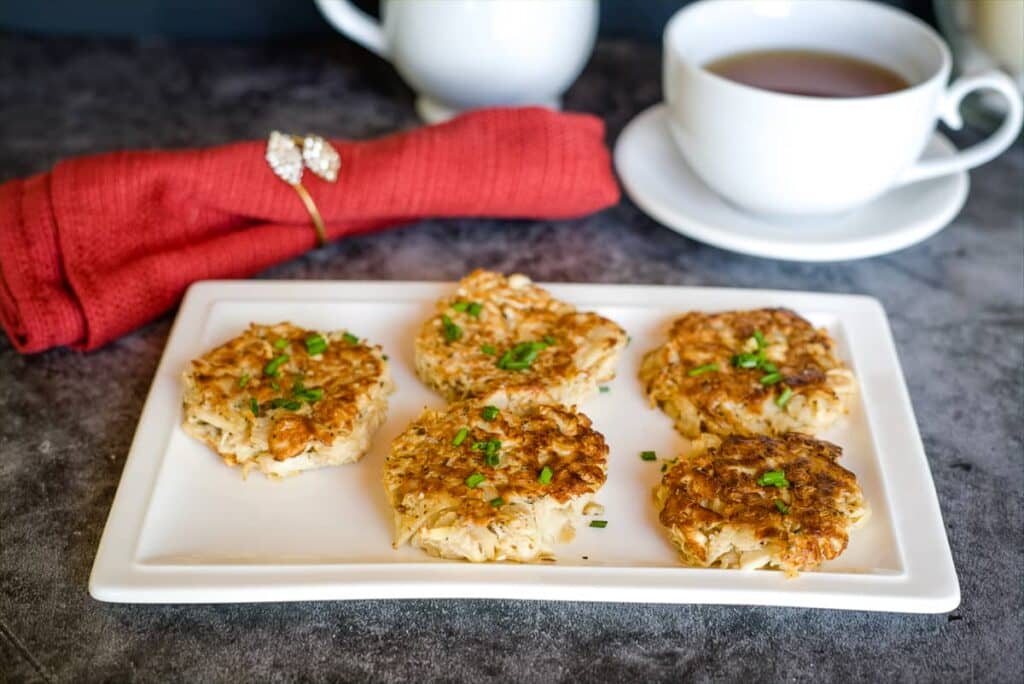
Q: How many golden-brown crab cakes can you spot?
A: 5